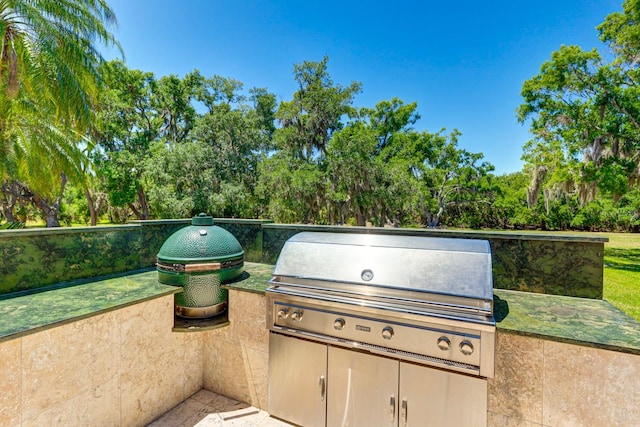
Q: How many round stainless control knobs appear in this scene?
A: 6